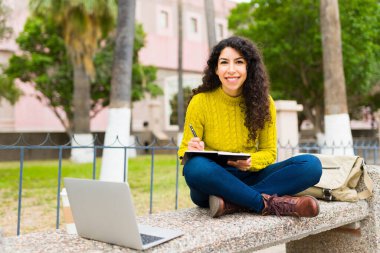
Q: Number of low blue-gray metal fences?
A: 1